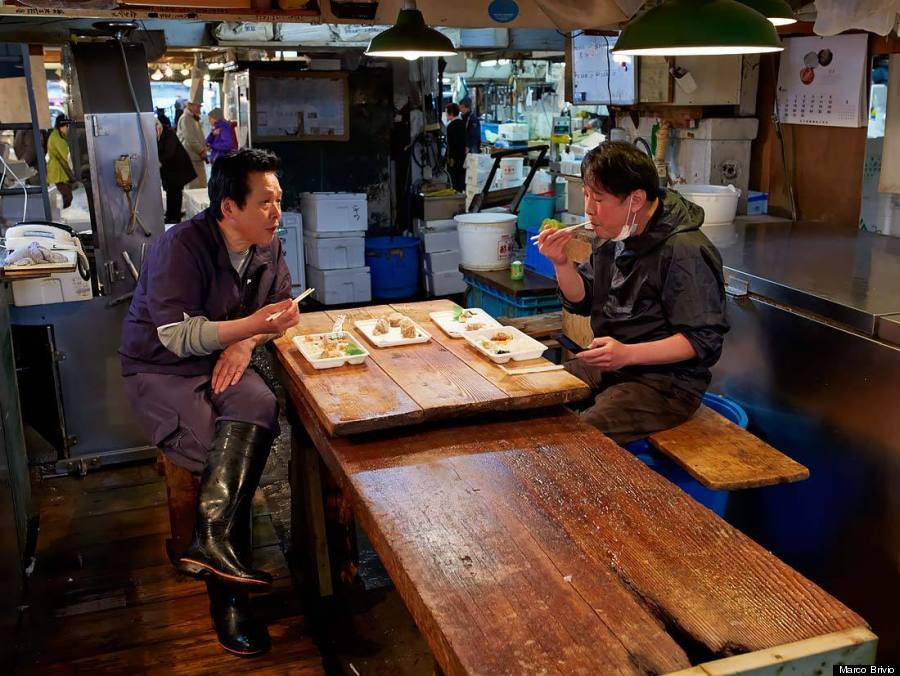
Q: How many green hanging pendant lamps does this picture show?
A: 3